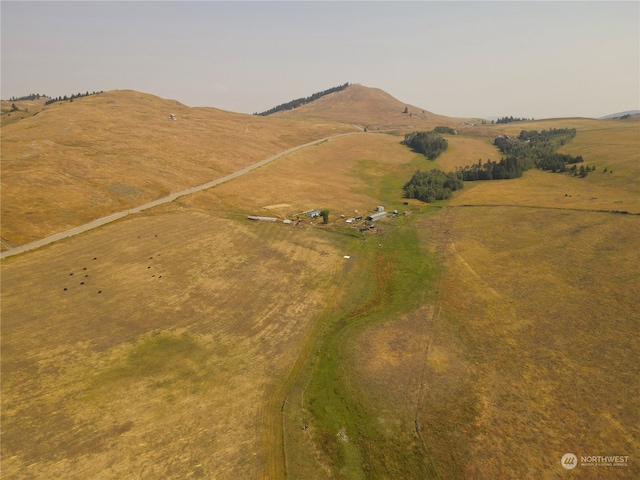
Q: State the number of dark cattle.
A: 14